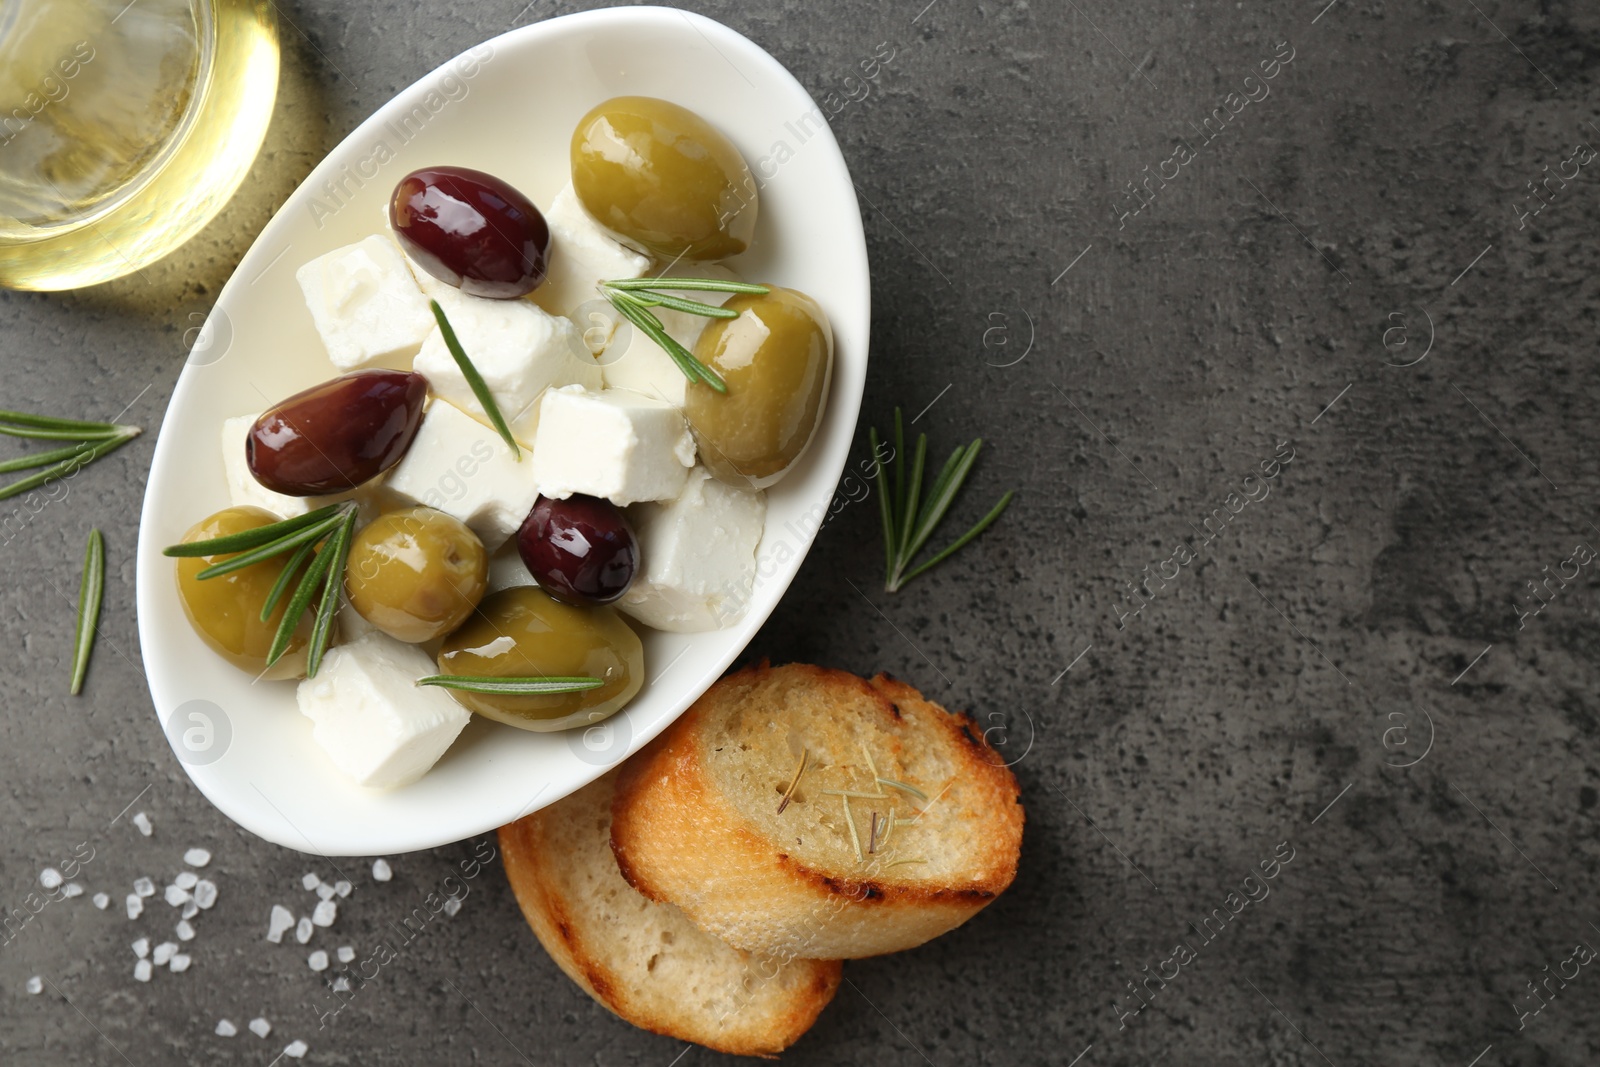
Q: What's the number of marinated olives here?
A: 8